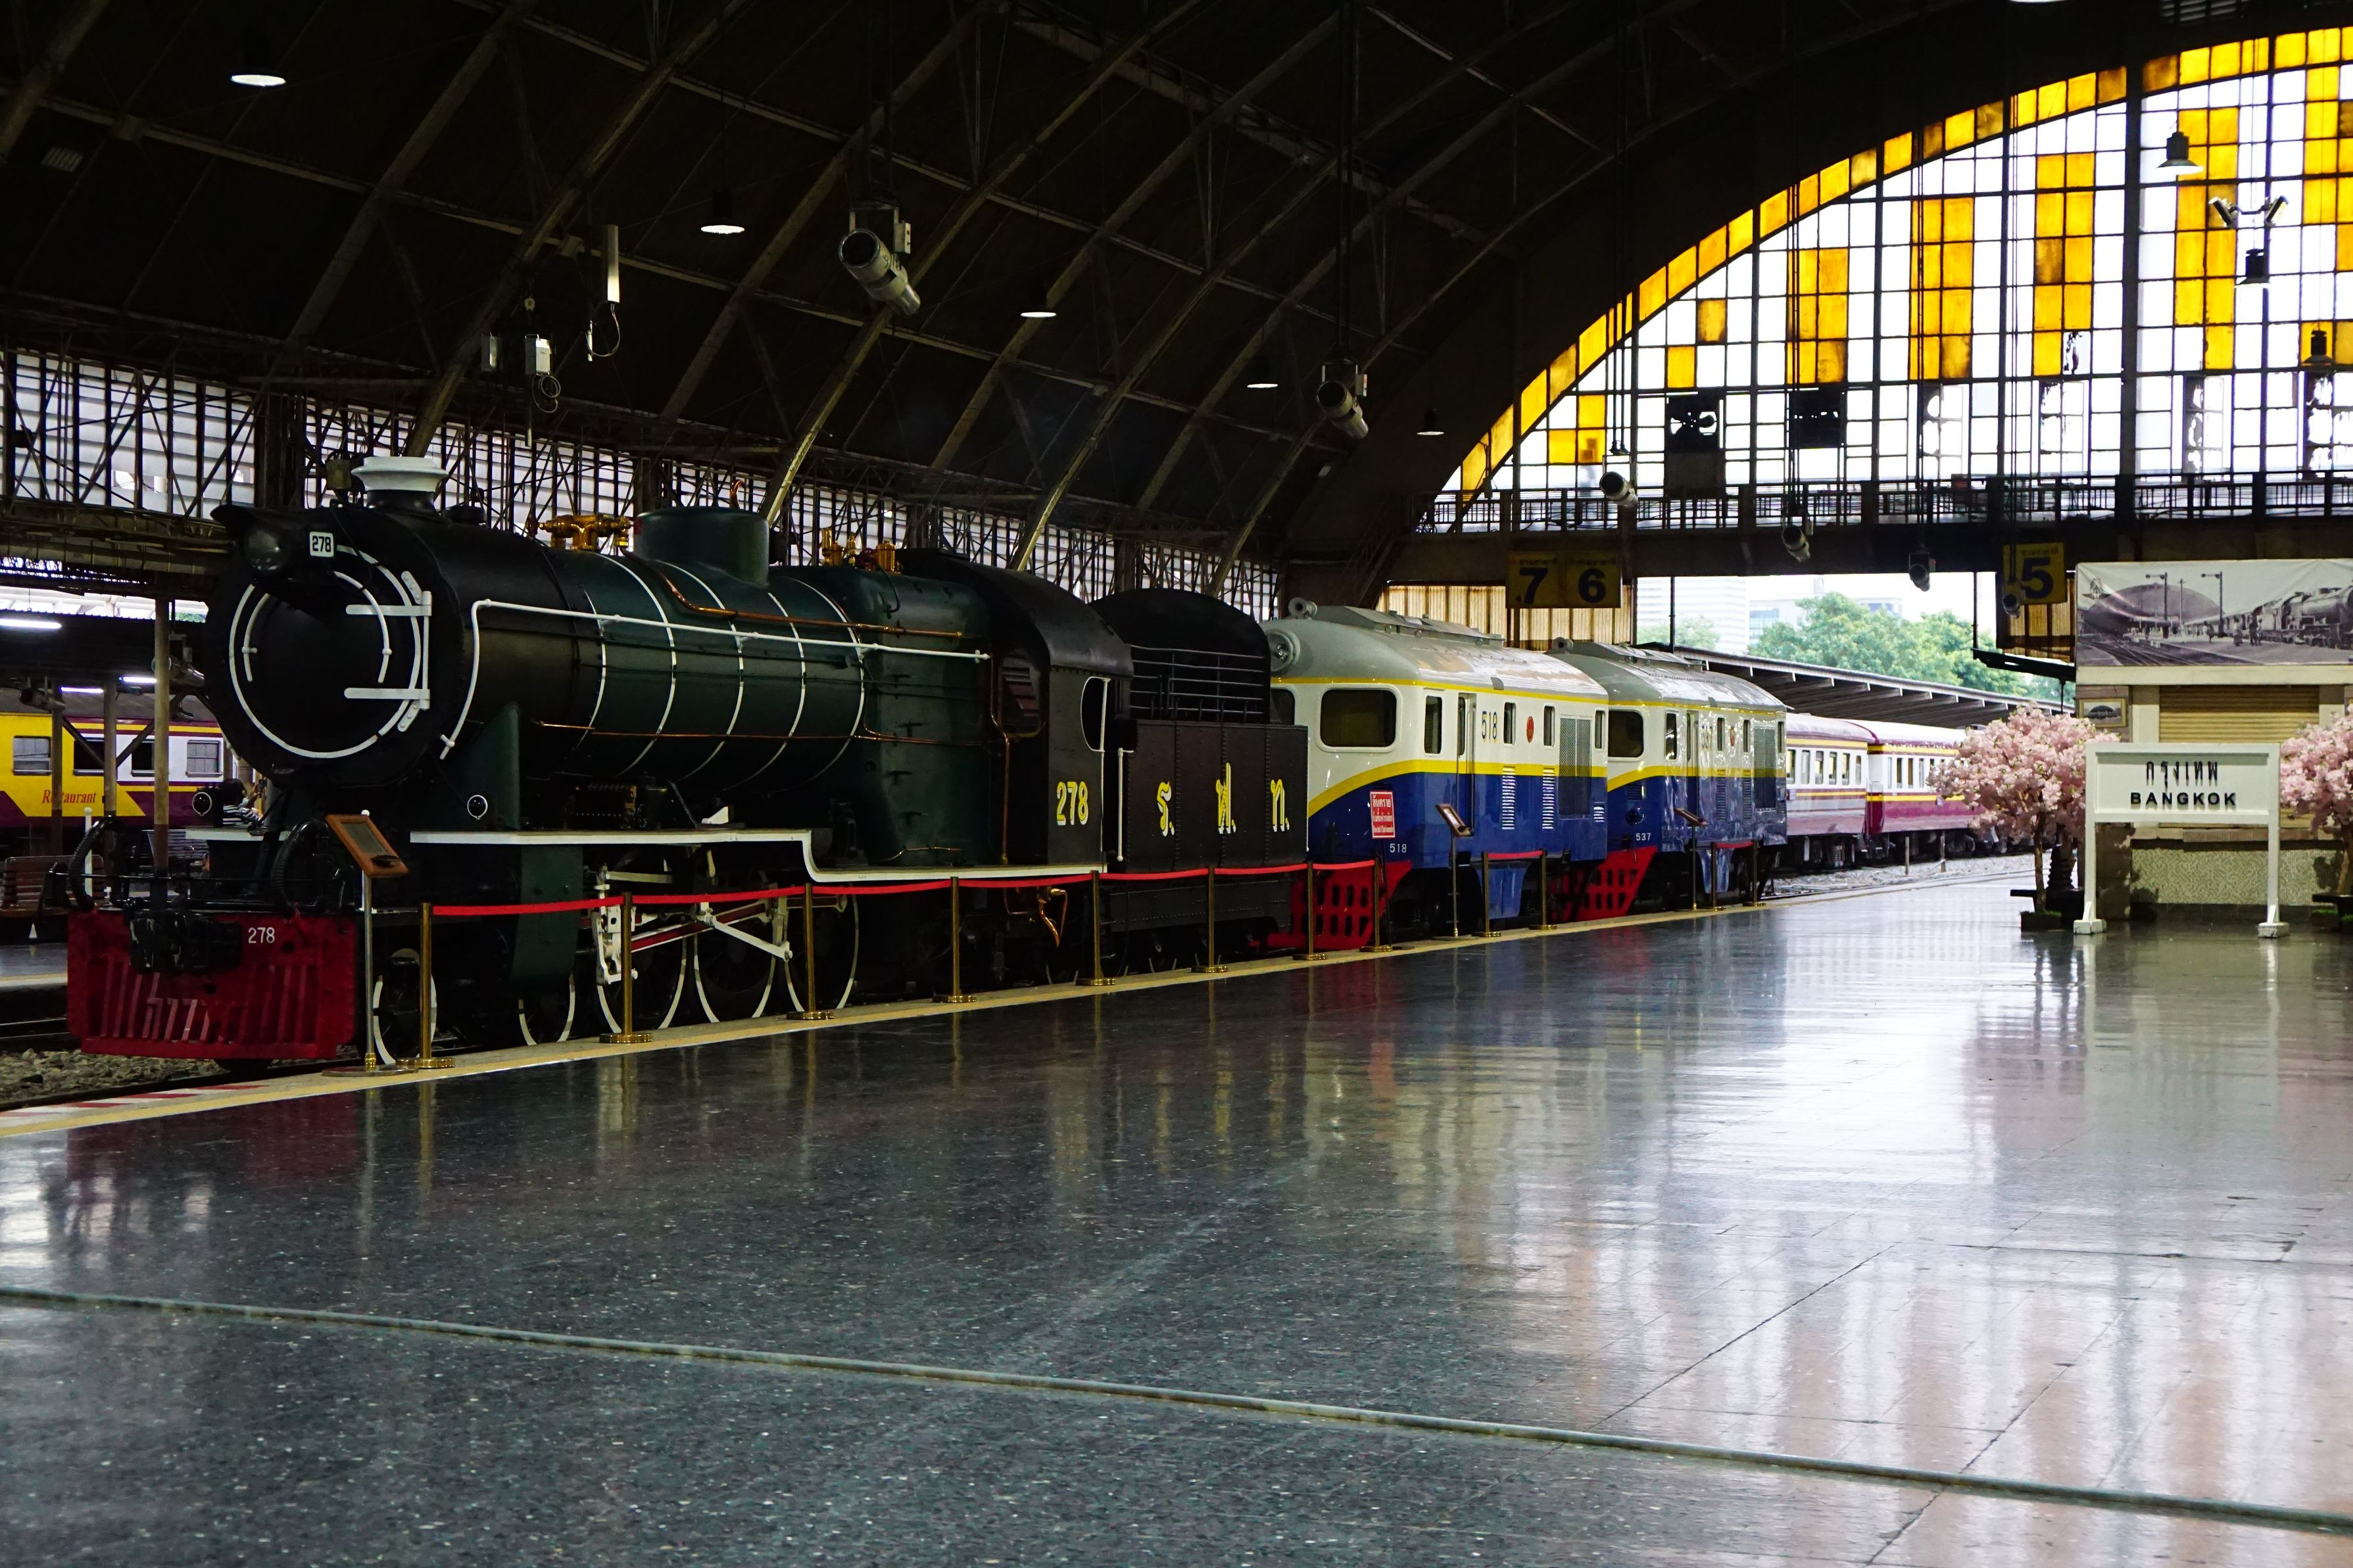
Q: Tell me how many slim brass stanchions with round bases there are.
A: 12